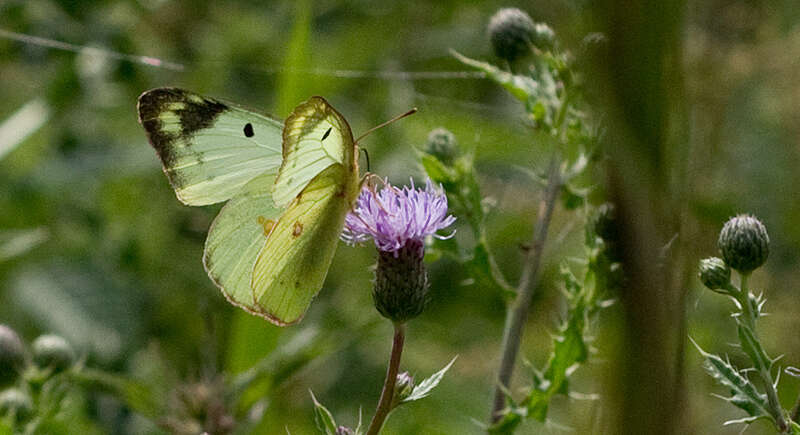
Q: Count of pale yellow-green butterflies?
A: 1